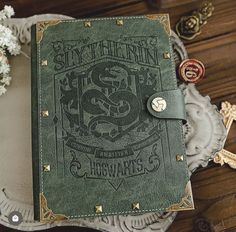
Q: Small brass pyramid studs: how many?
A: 9